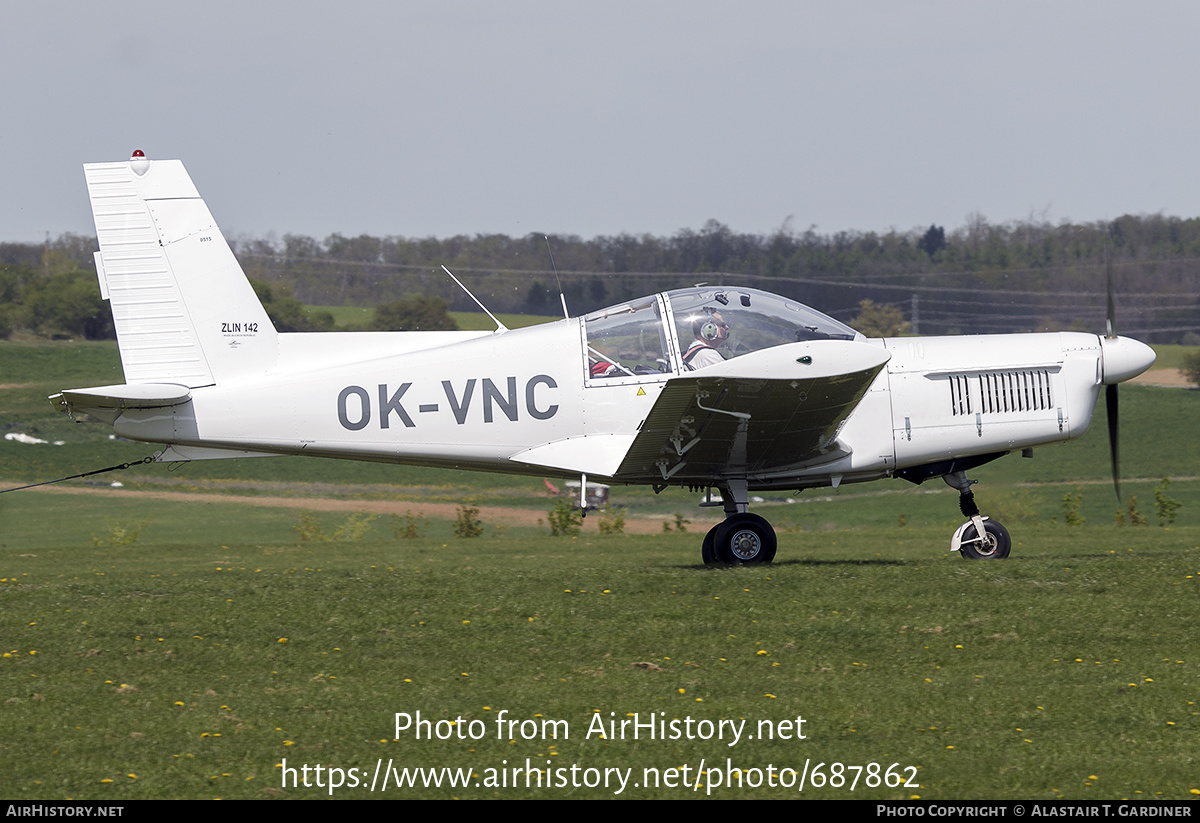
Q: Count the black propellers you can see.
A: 1